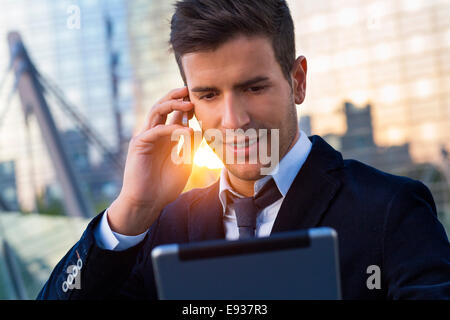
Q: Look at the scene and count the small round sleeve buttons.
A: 4